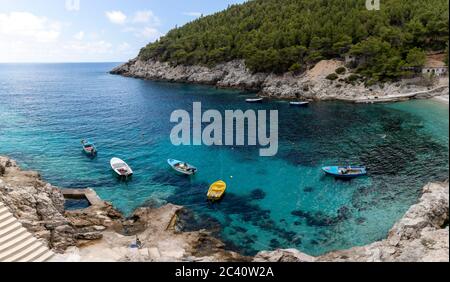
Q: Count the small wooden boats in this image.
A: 7